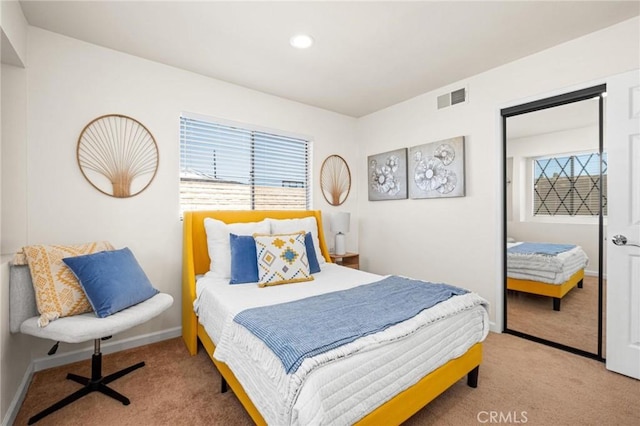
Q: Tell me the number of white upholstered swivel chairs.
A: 1